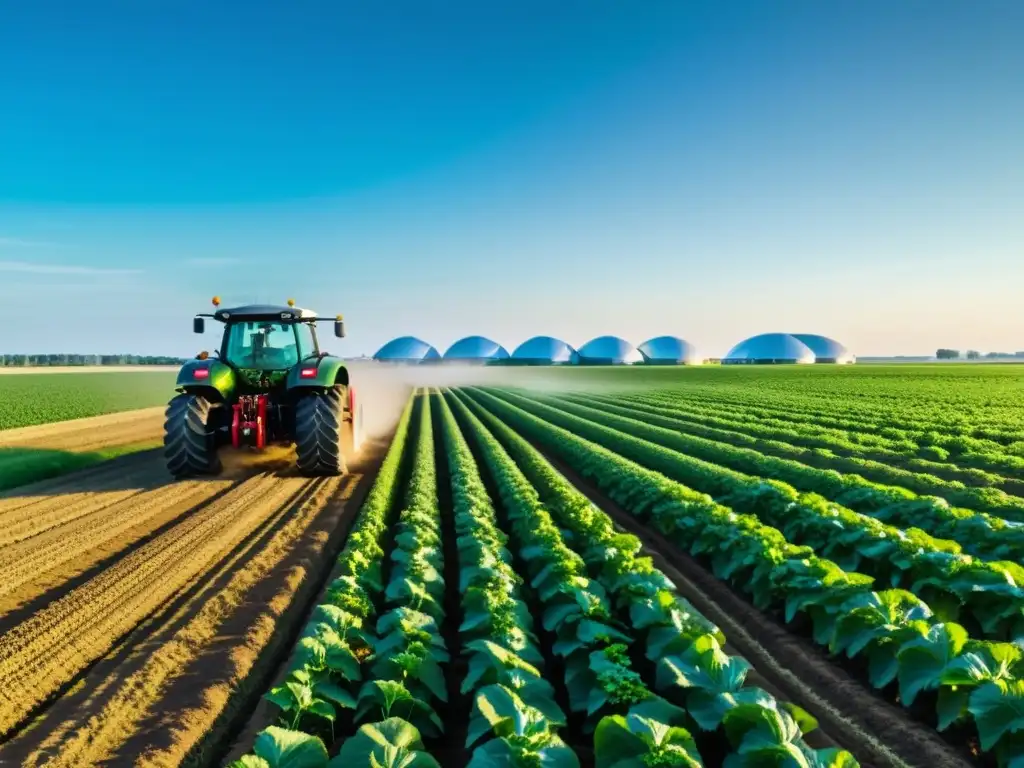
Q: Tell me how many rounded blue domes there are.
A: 7